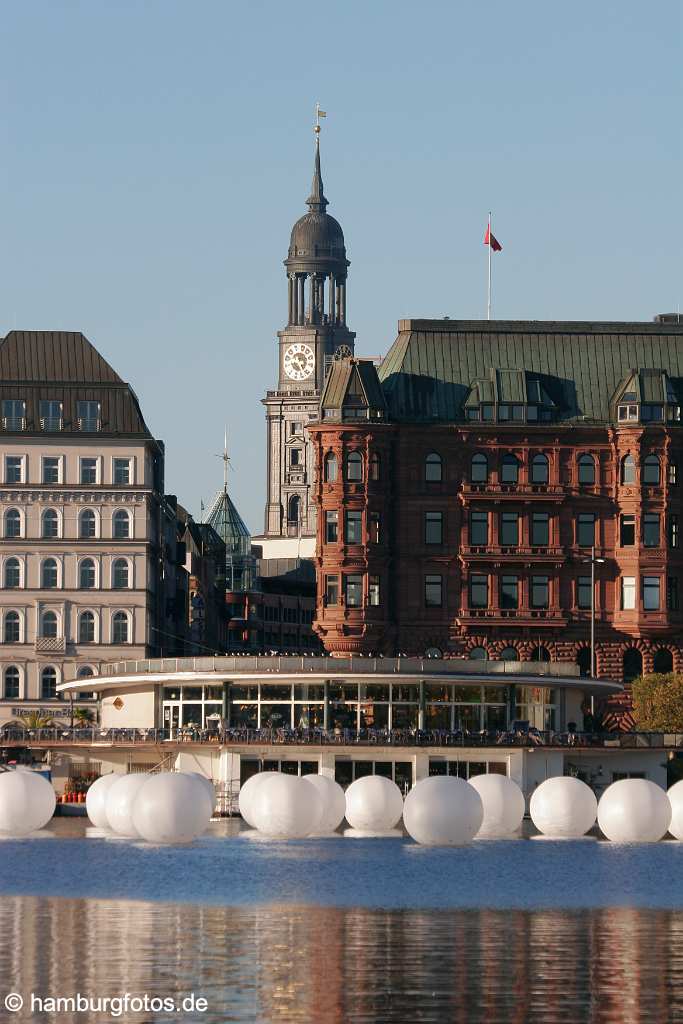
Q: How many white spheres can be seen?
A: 14